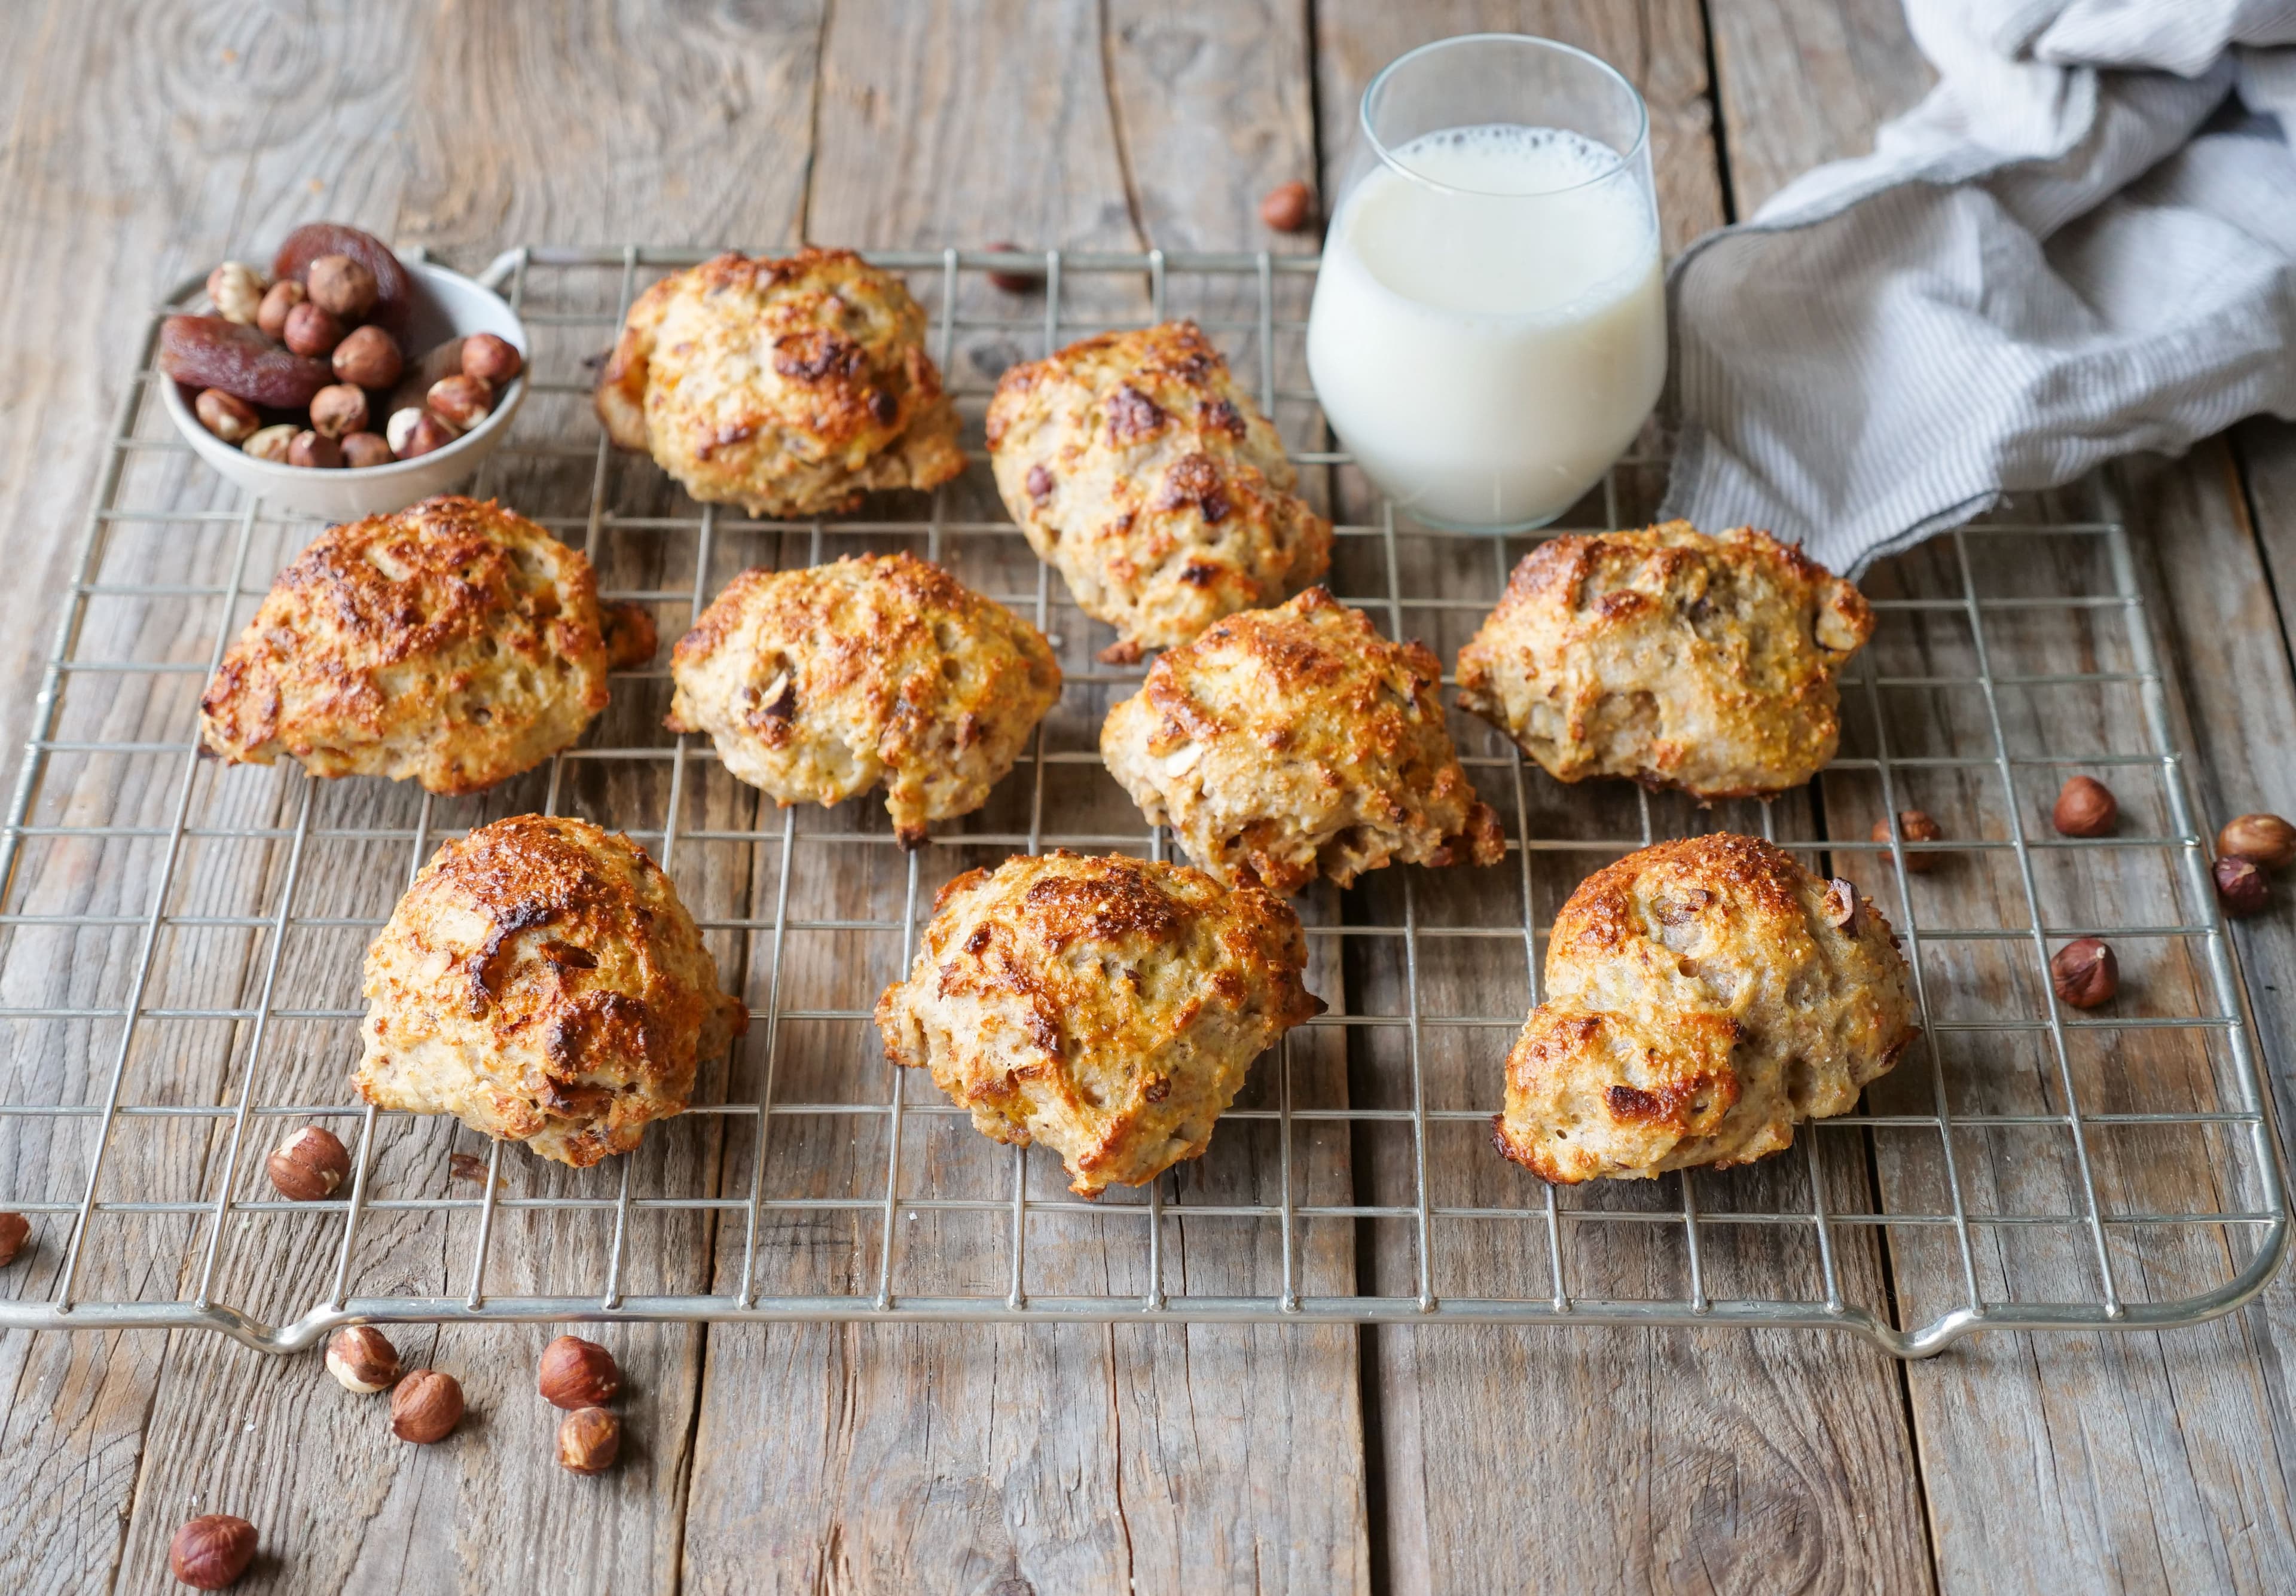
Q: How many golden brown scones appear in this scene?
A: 9